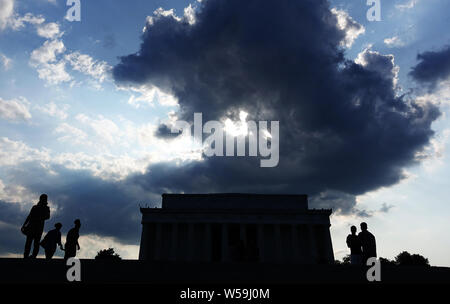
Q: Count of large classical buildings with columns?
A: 1